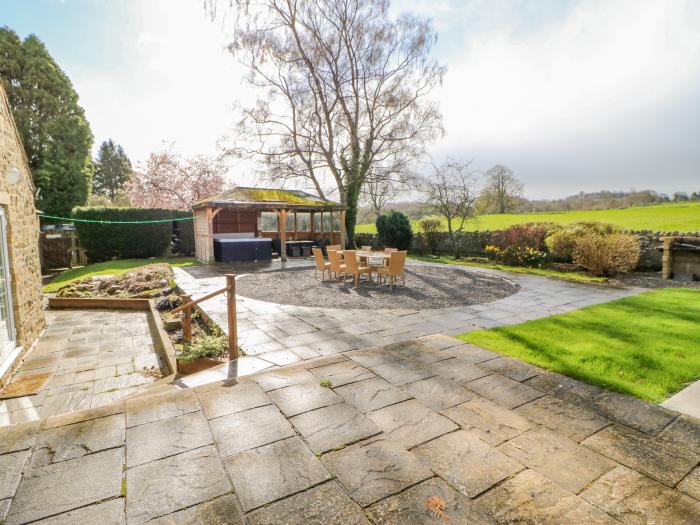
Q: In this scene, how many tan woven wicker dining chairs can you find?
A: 7